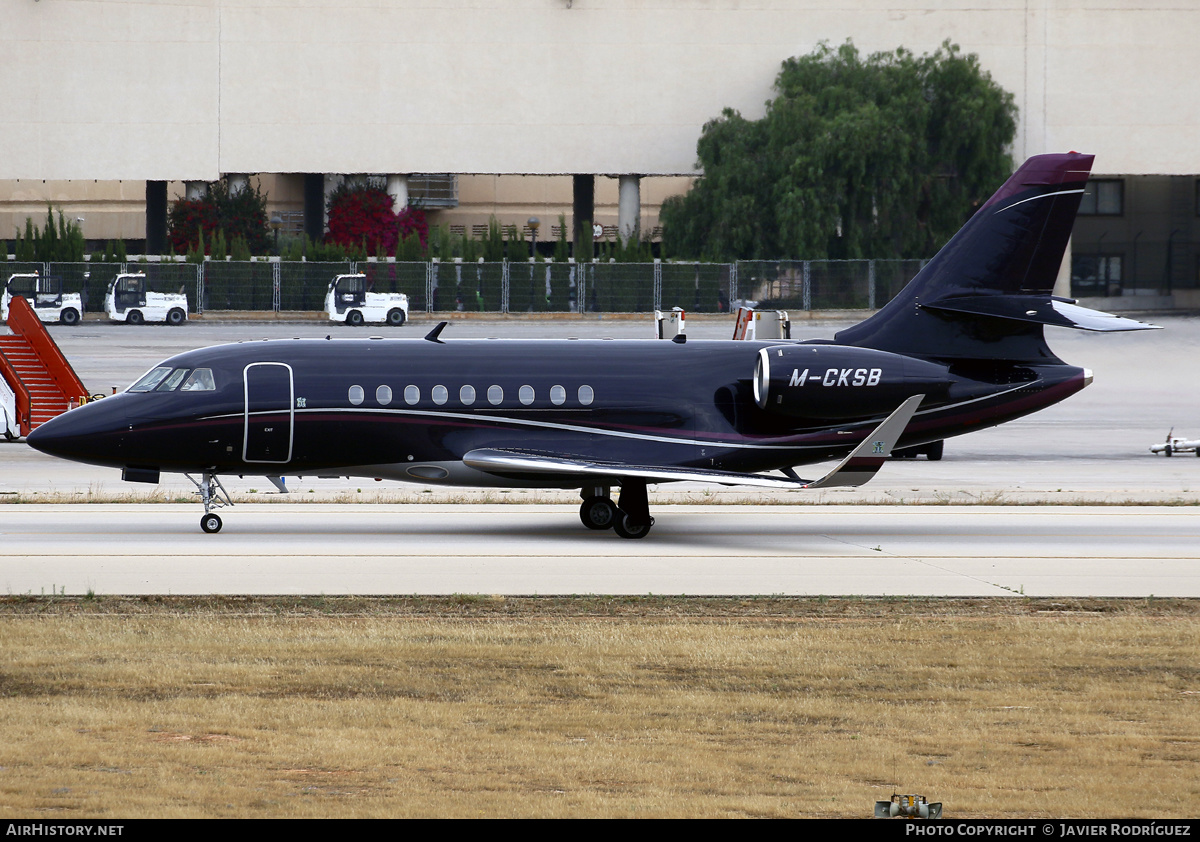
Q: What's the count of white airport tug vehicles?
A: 3